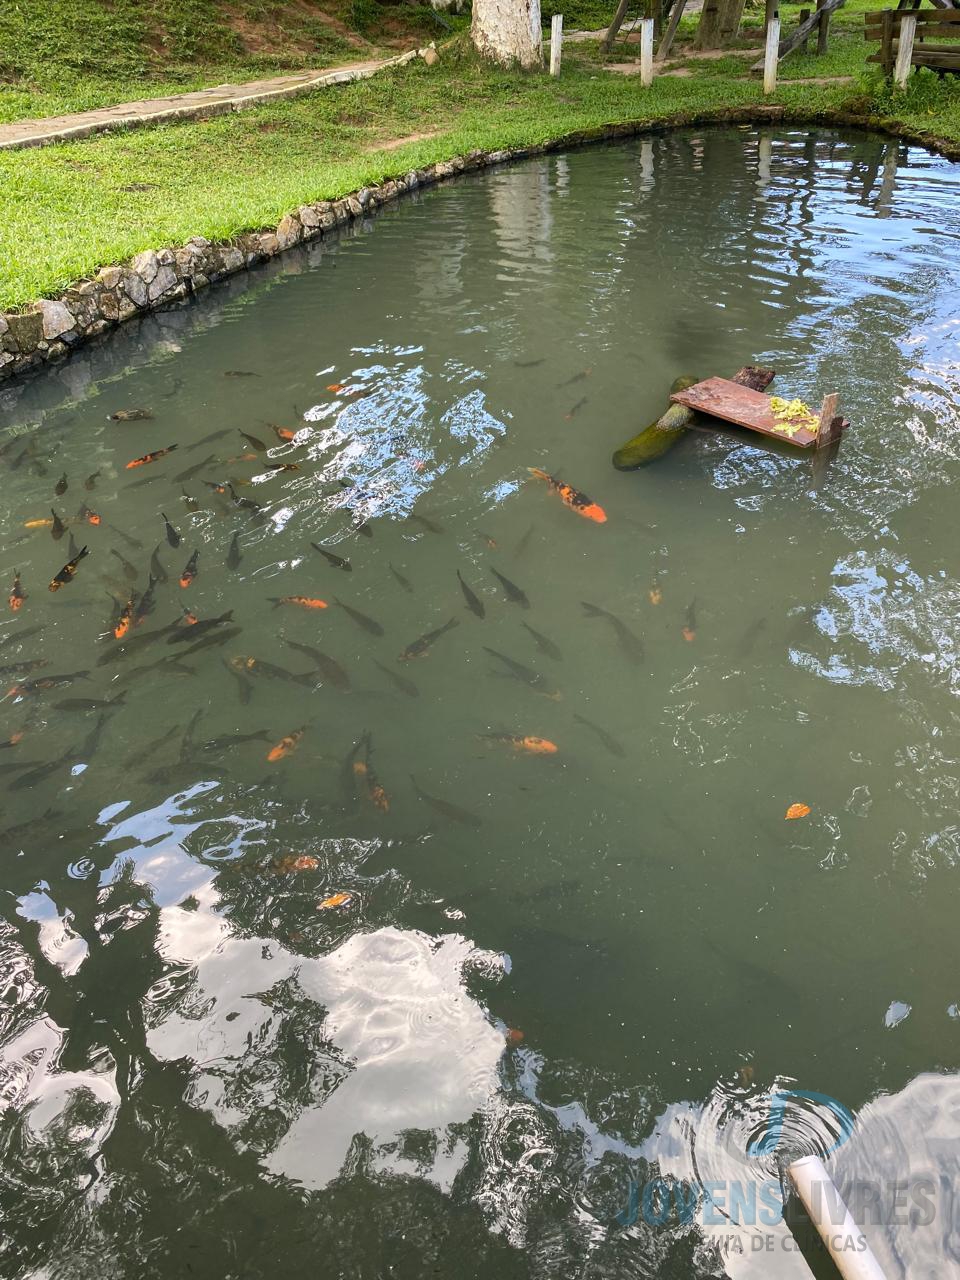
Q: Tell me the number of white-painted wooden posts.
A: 4